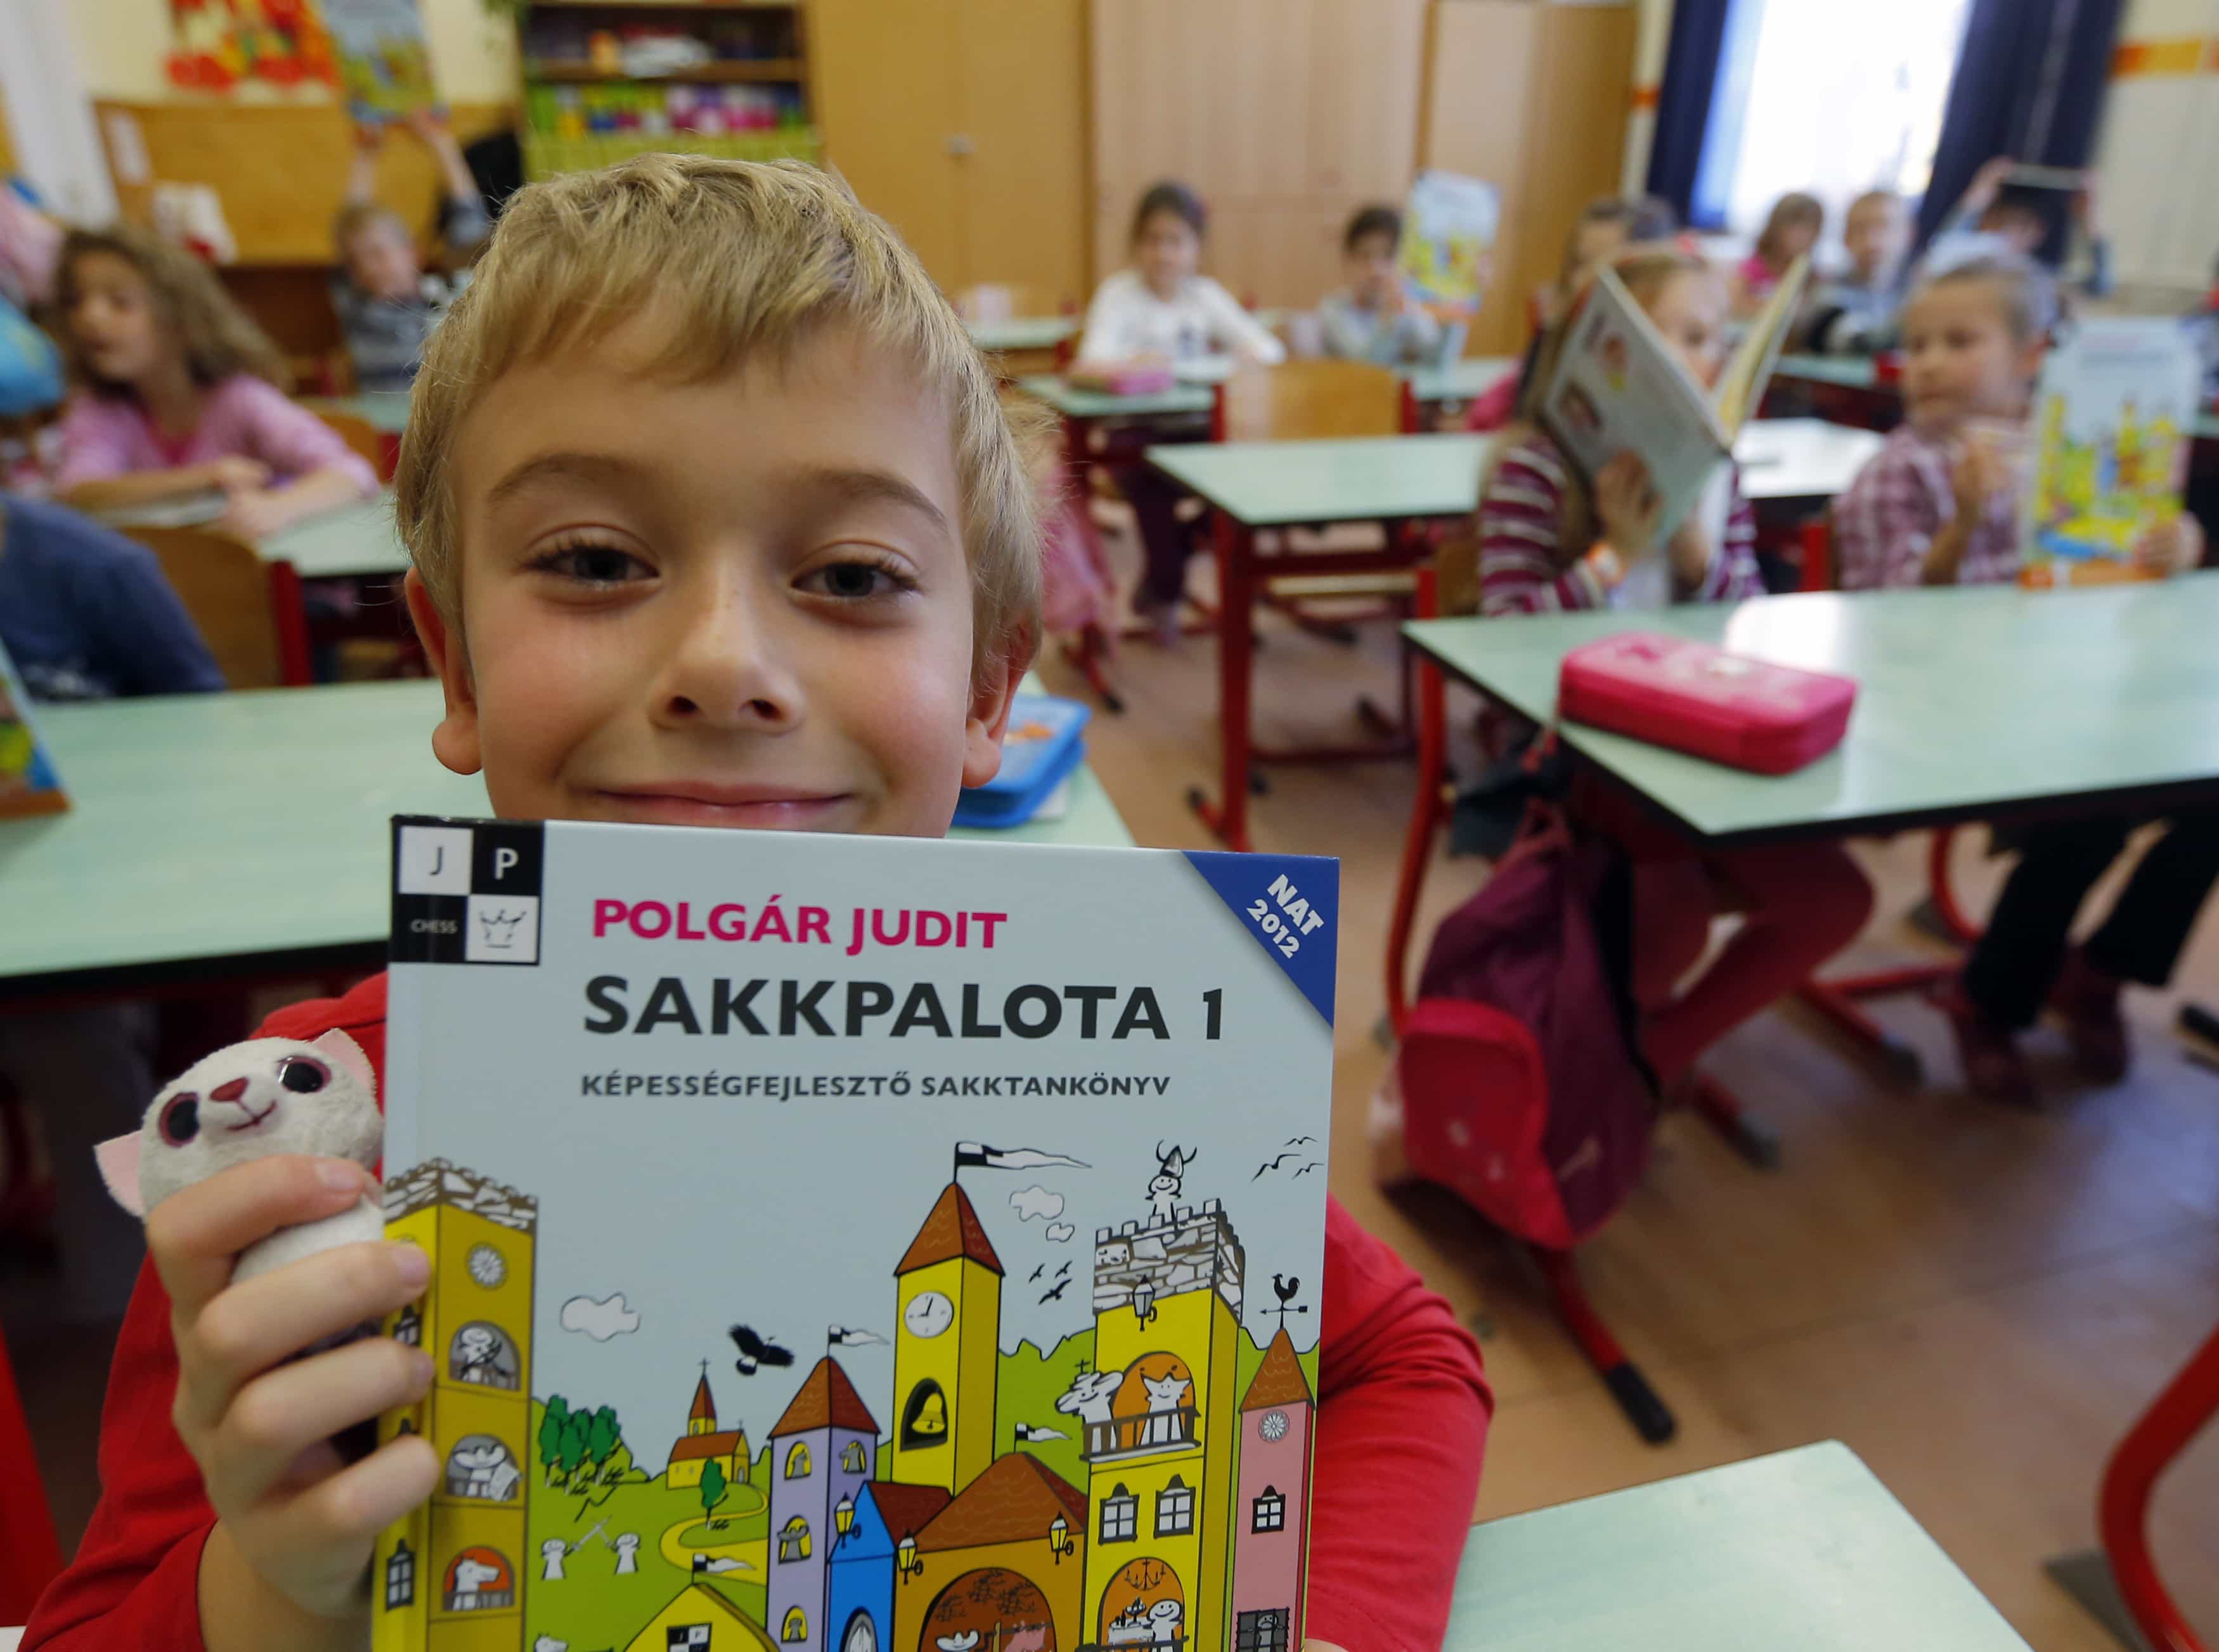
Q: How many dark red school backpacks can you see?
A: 1